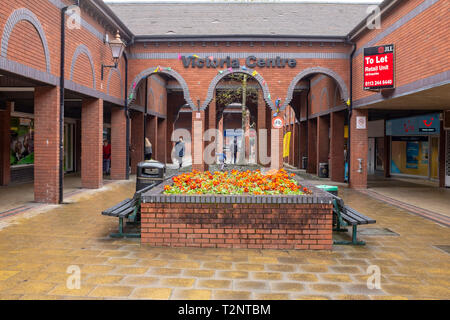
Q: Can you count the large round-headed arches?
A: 3